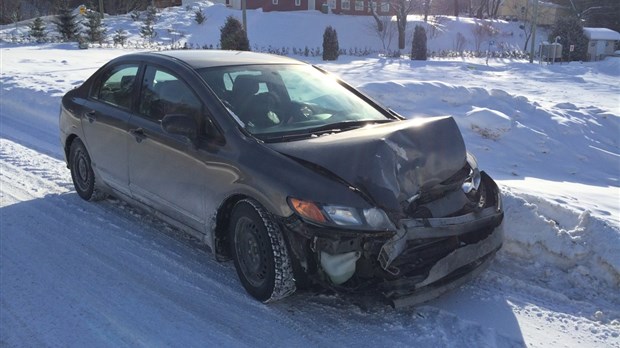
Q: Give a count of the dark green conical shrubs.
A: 3